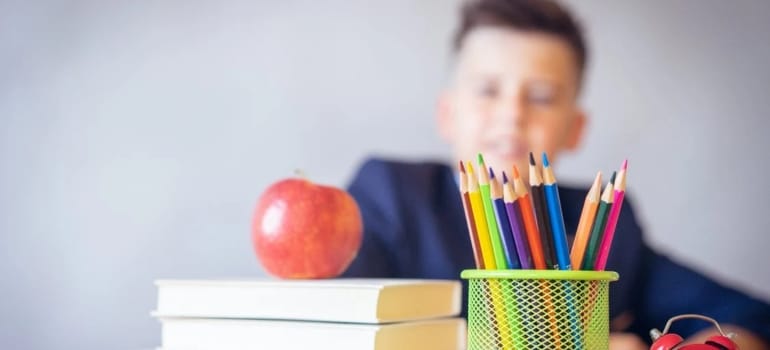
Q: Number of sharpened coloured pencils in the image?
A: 11